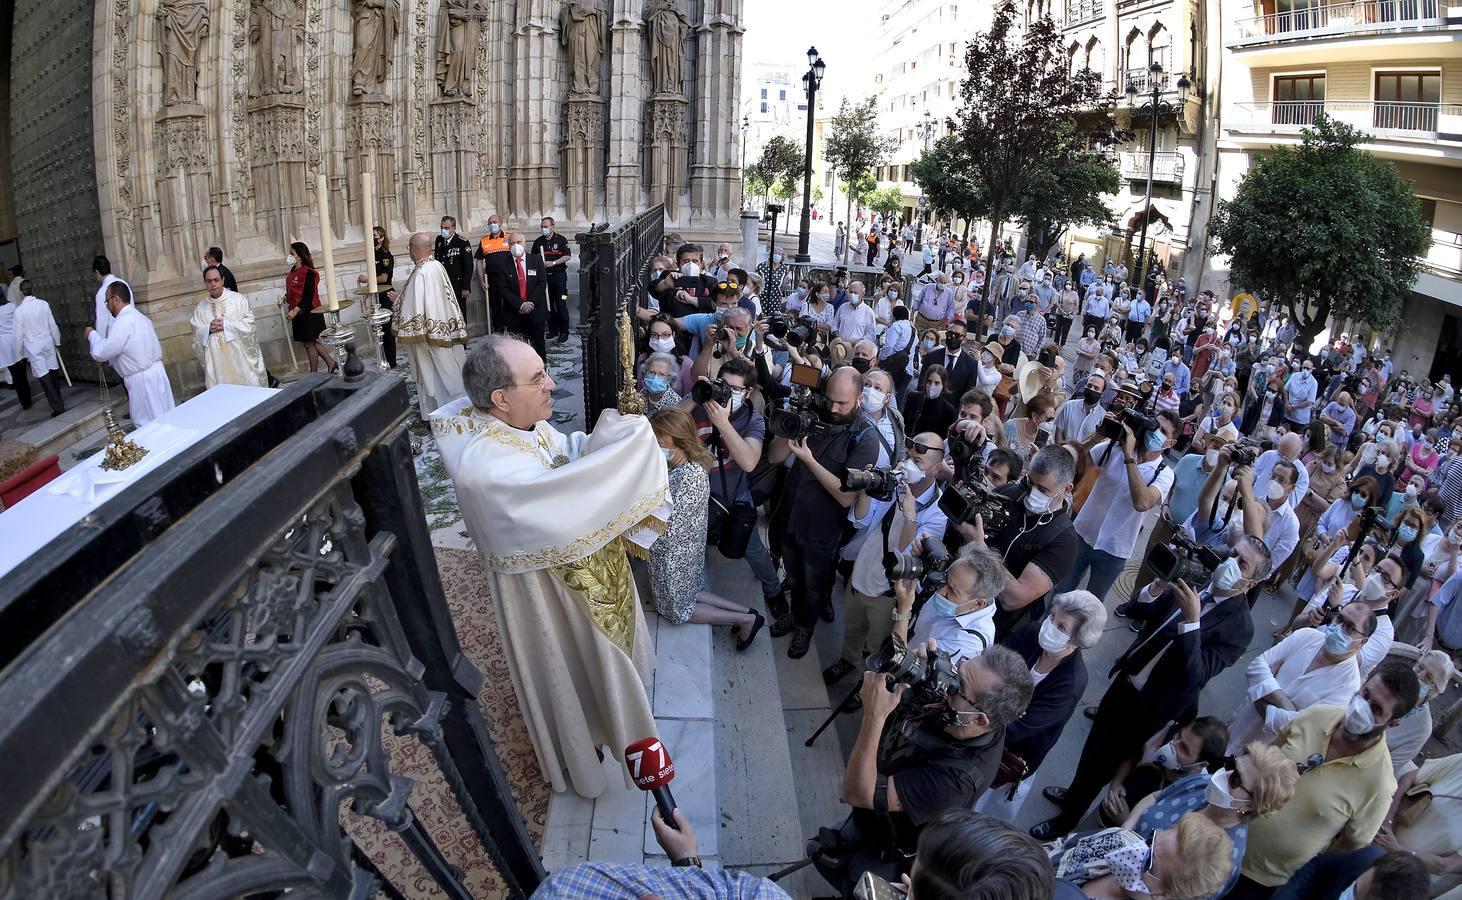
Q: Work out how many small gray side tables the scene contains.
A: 0